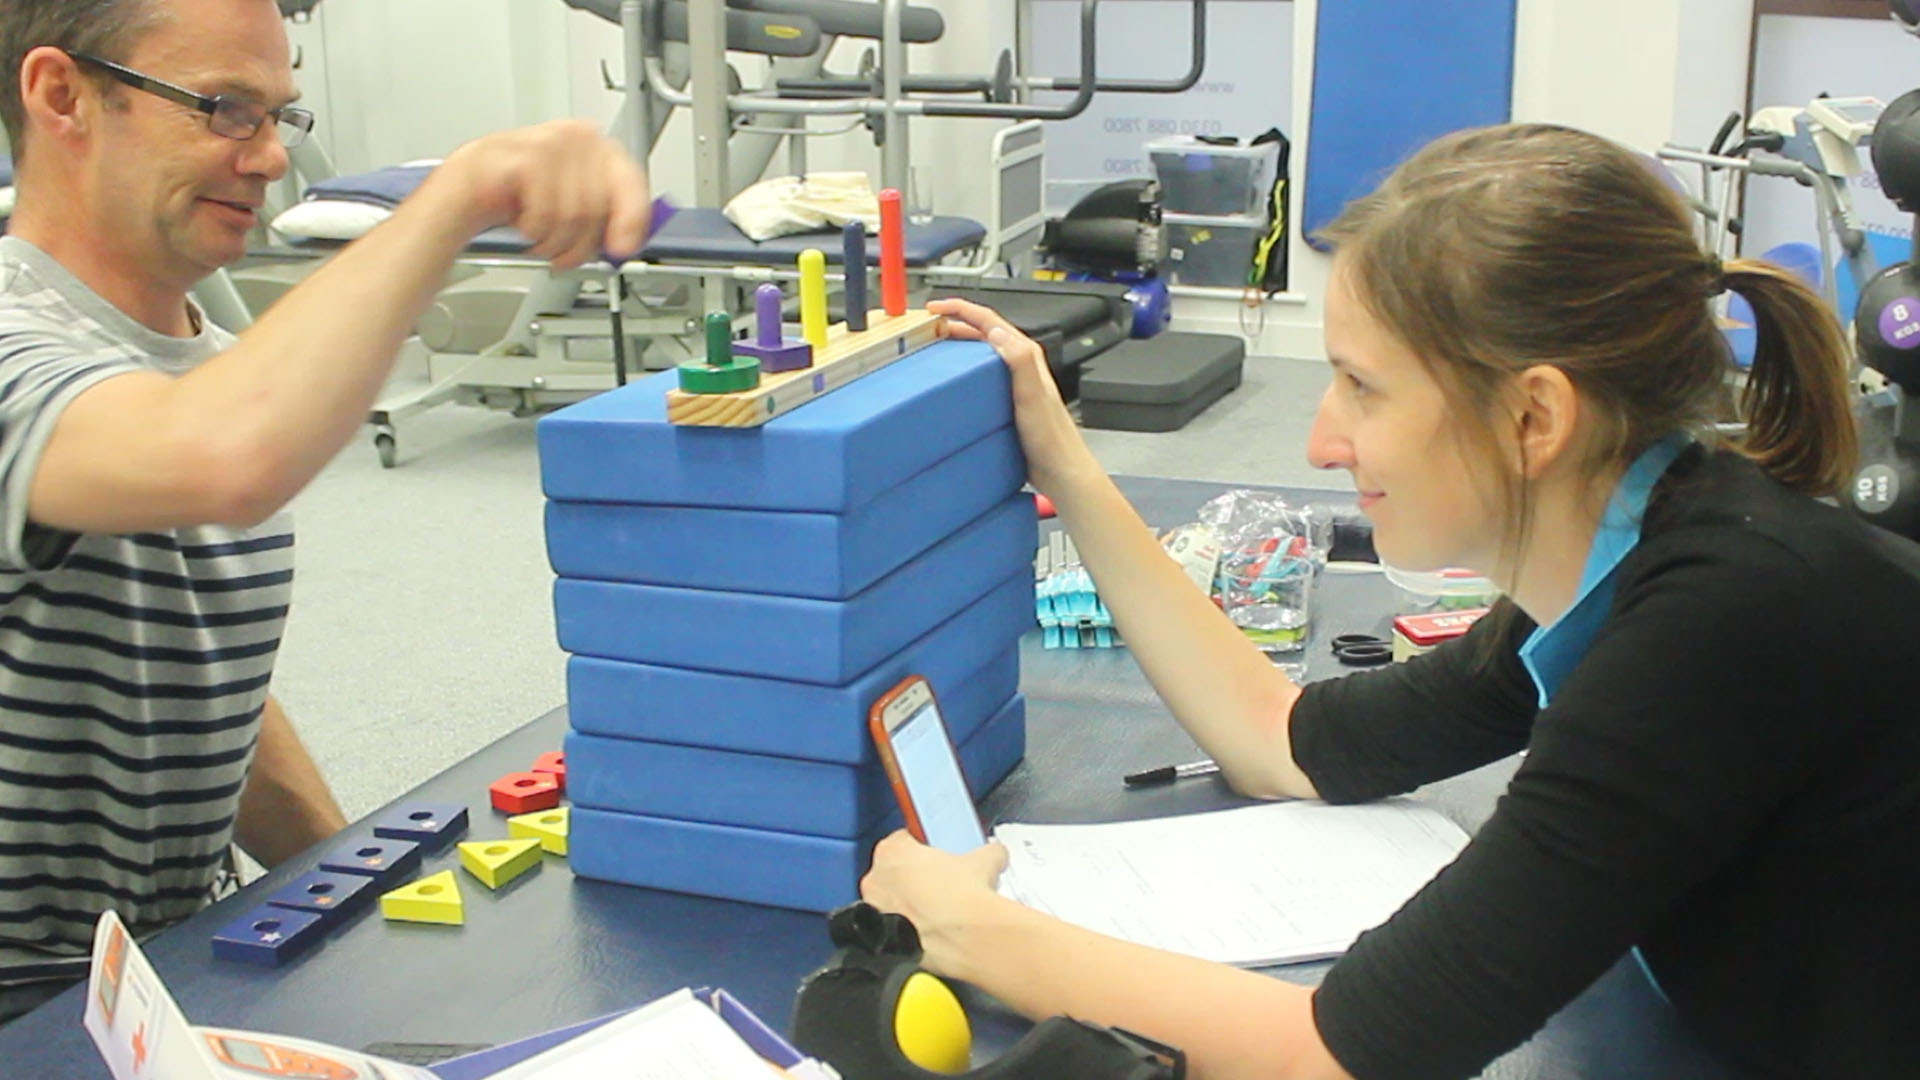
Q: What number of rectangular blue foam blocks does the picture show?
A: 6